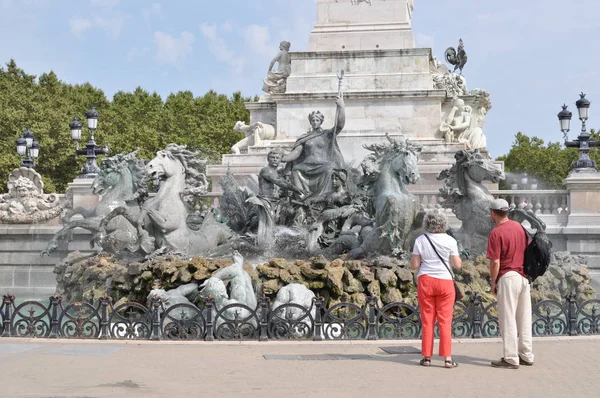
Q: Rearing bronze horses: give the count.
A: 4